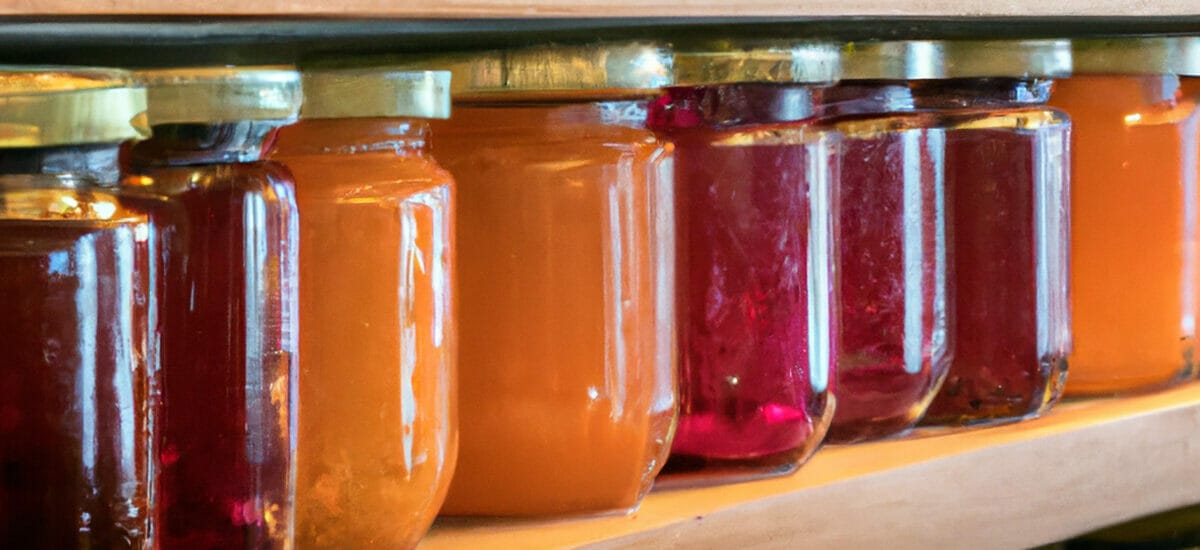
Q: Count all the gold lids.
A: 8